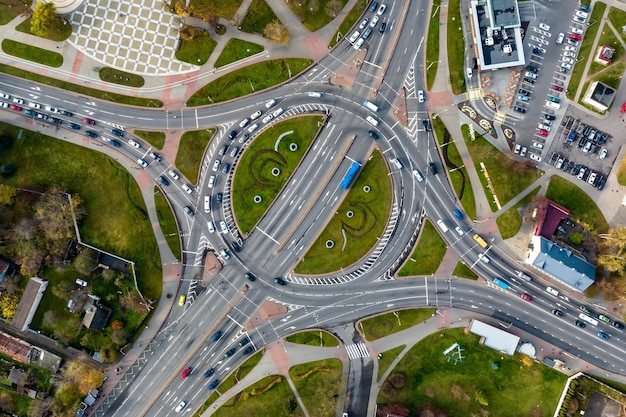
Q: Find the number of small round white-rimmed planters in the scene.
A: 6